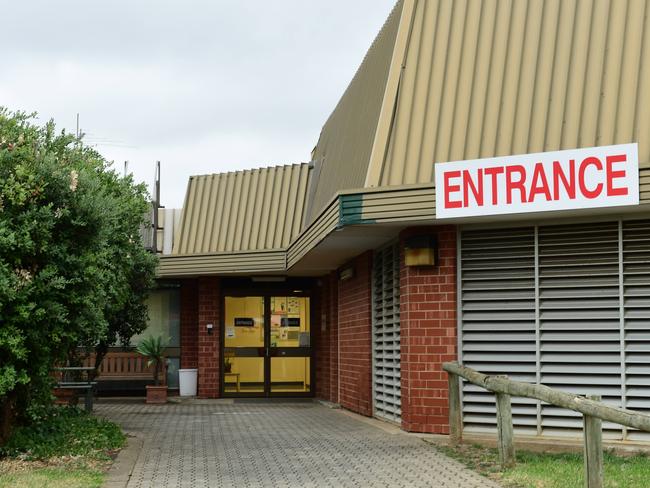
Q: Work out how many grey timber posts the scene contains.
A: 3